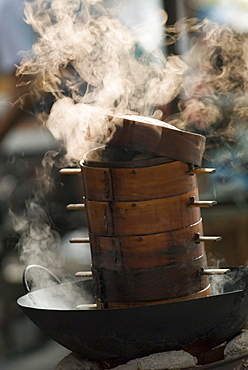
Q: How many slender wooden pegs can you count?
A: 9